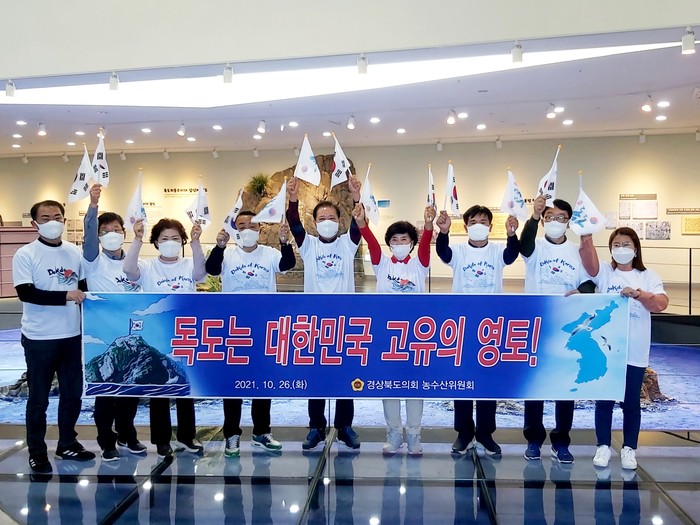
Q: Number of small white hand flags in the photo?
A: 14